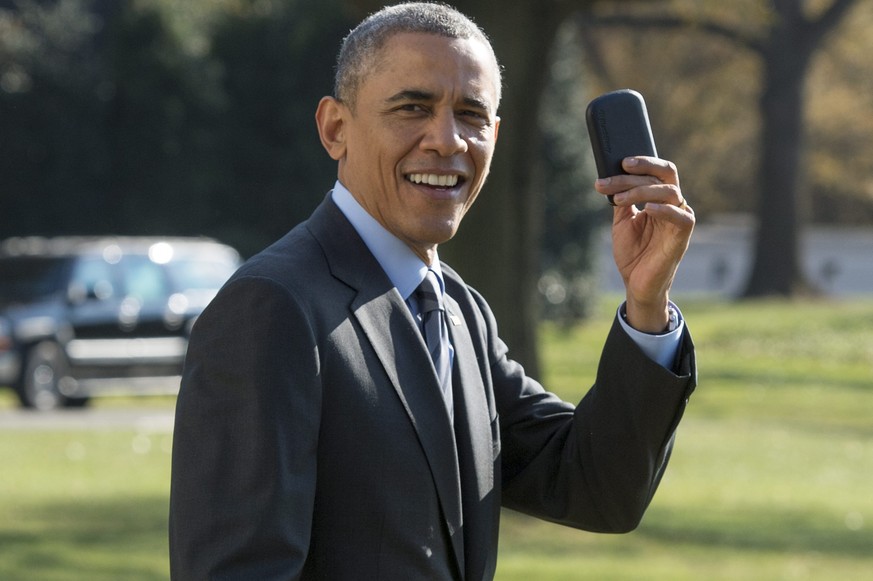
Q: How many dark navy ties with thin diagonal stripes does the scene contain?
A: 1